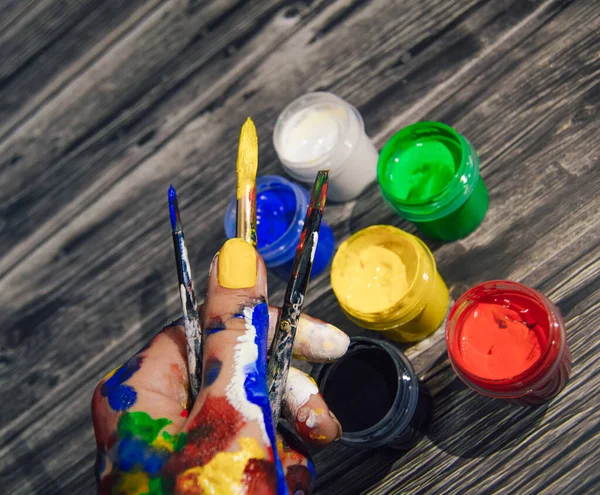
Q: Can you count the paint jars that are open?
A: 6